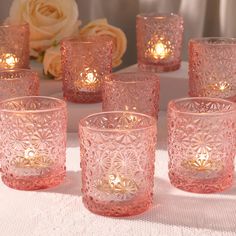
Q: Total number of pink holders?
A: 9